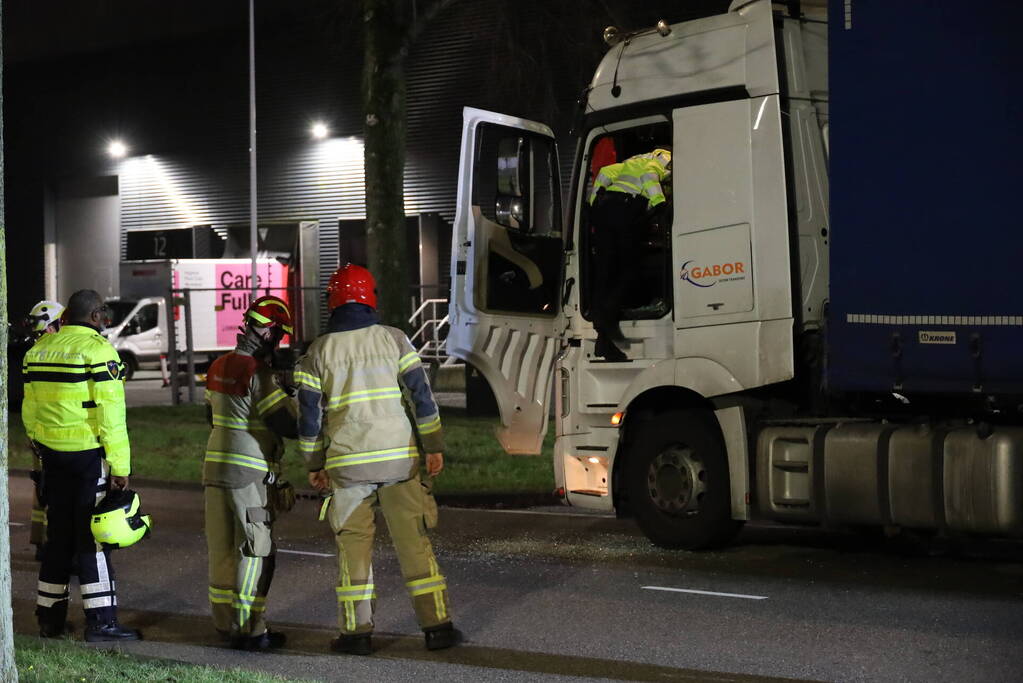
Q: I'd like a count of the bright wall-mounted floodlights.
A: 2